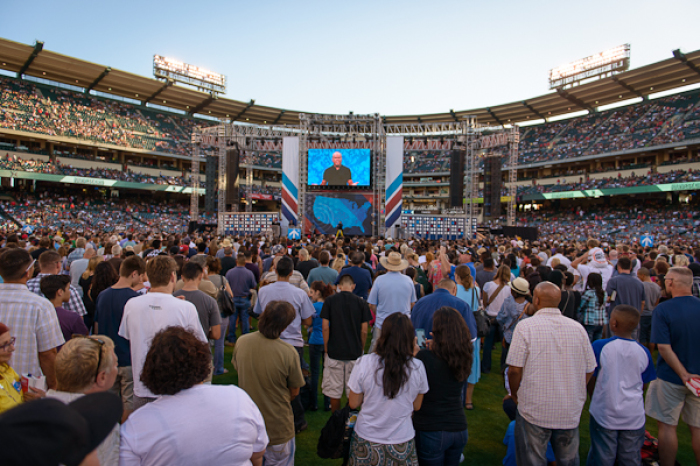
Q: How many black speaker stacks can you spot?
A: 4